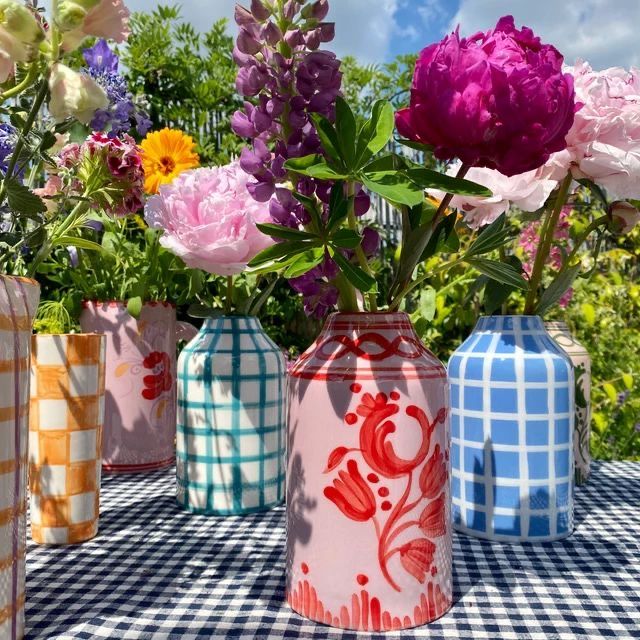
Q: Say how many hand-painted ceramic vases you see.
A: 7